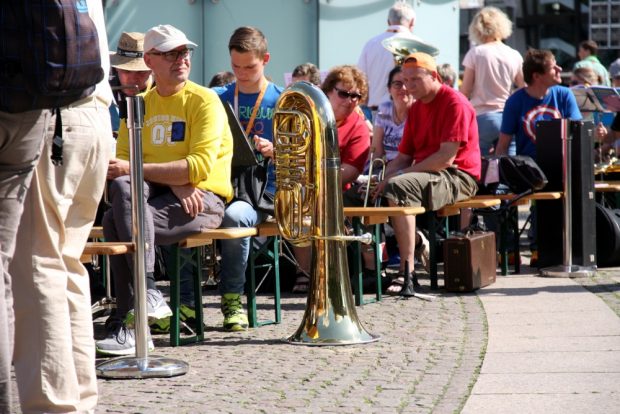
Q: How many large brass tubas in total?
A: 1